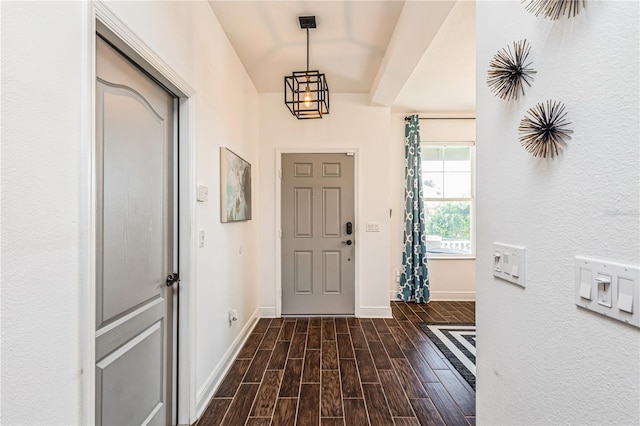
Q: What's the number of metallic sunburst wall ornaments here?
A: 3